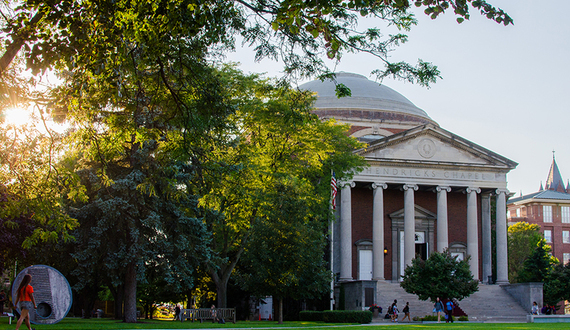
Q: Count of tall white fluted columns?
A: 6